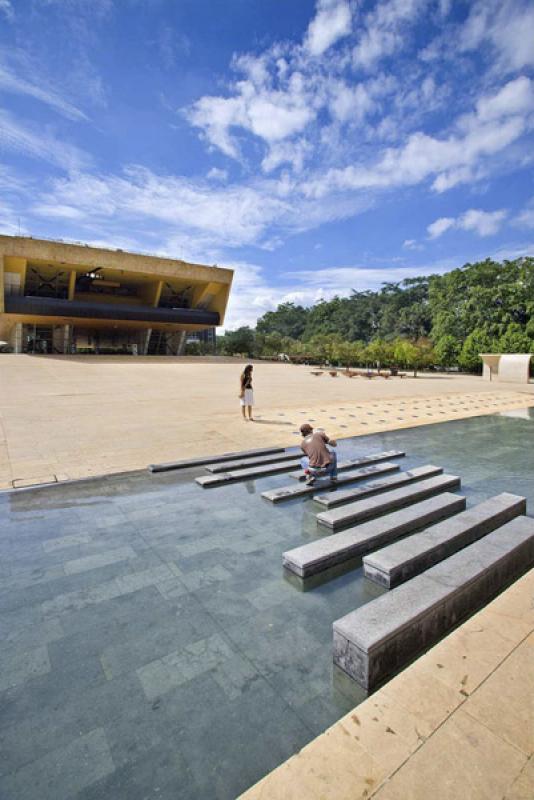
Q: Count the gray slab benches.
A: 10